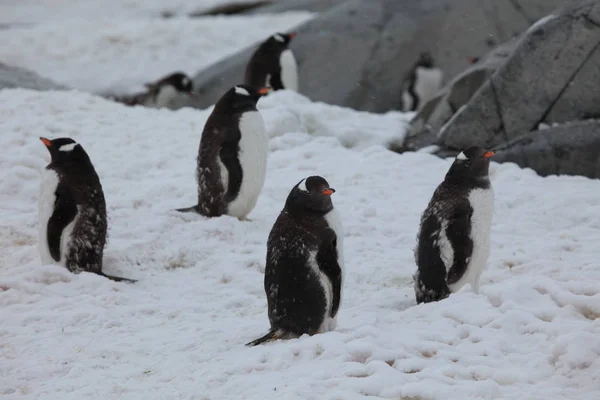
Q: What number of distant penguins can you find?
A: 3